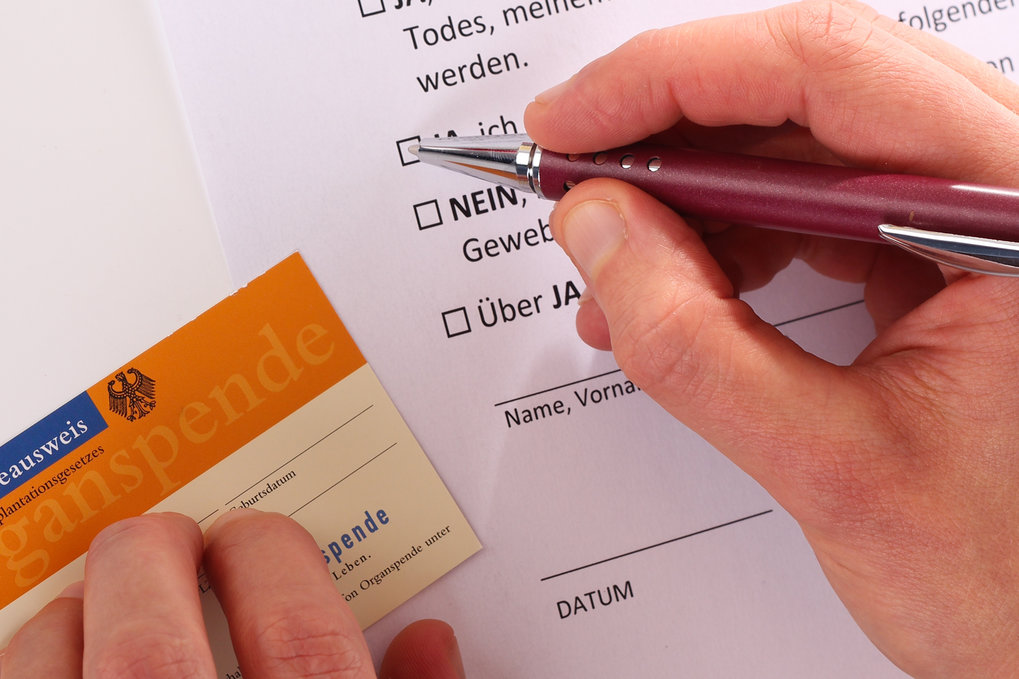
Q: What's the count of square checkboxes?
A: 4